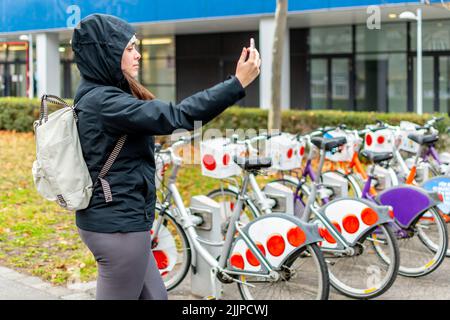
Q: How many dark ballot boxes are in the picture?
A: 0